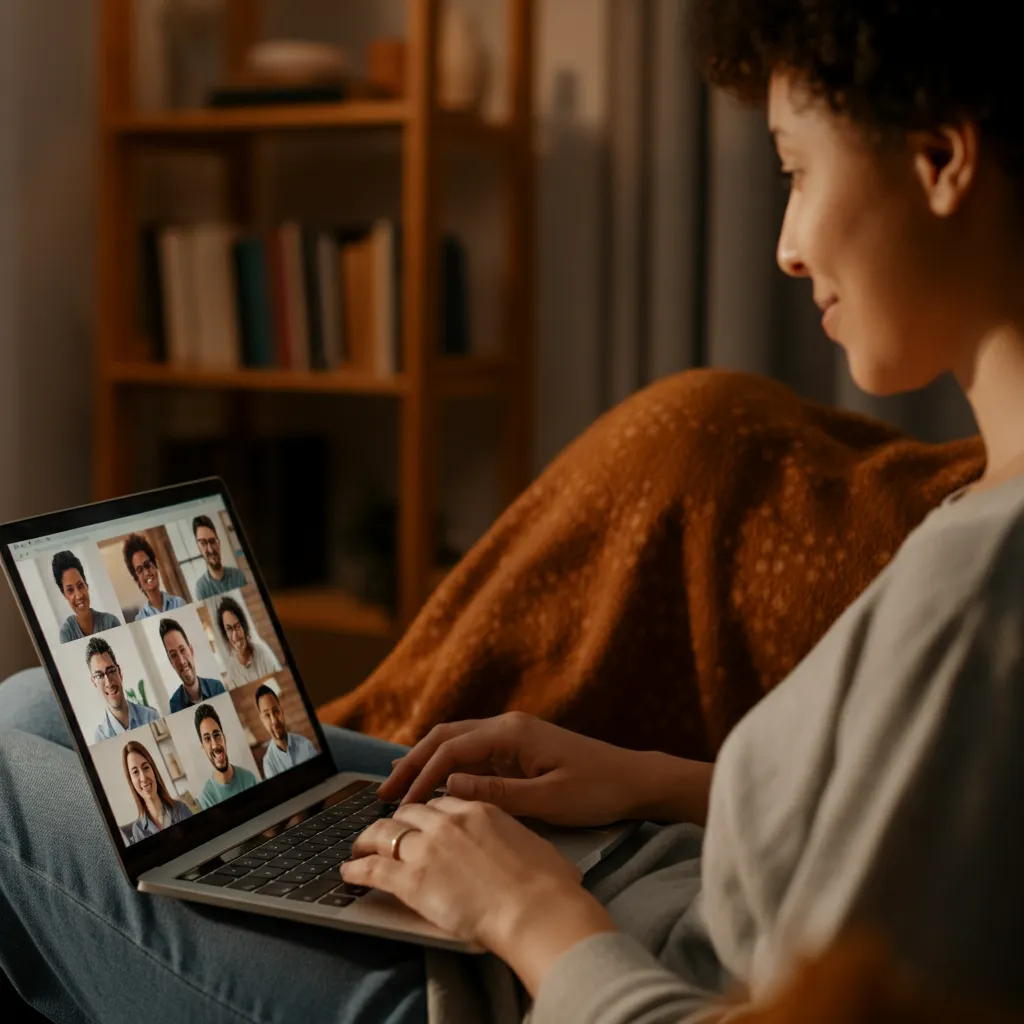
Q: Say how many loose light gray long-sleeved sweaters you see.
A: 1